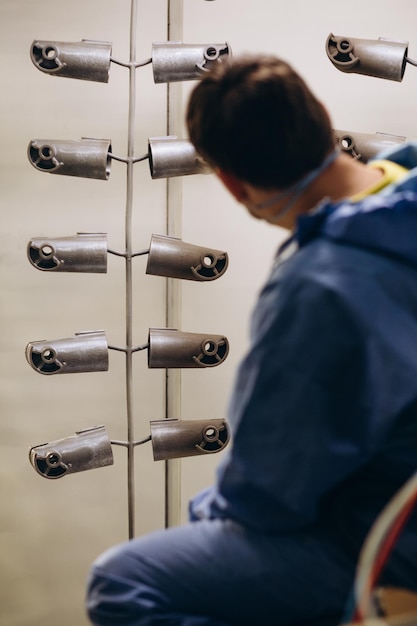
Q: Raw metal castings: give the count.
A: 12